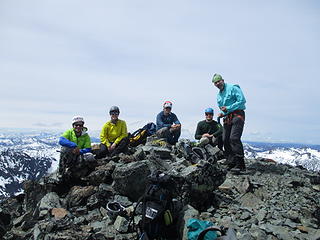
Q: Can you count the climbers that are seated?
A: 4